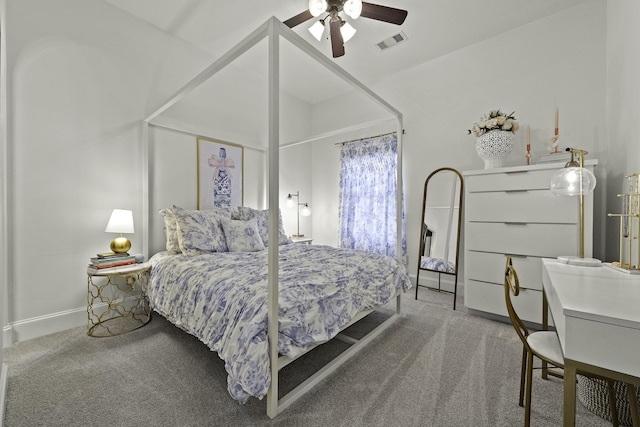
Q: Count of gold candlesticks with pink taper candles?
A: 2